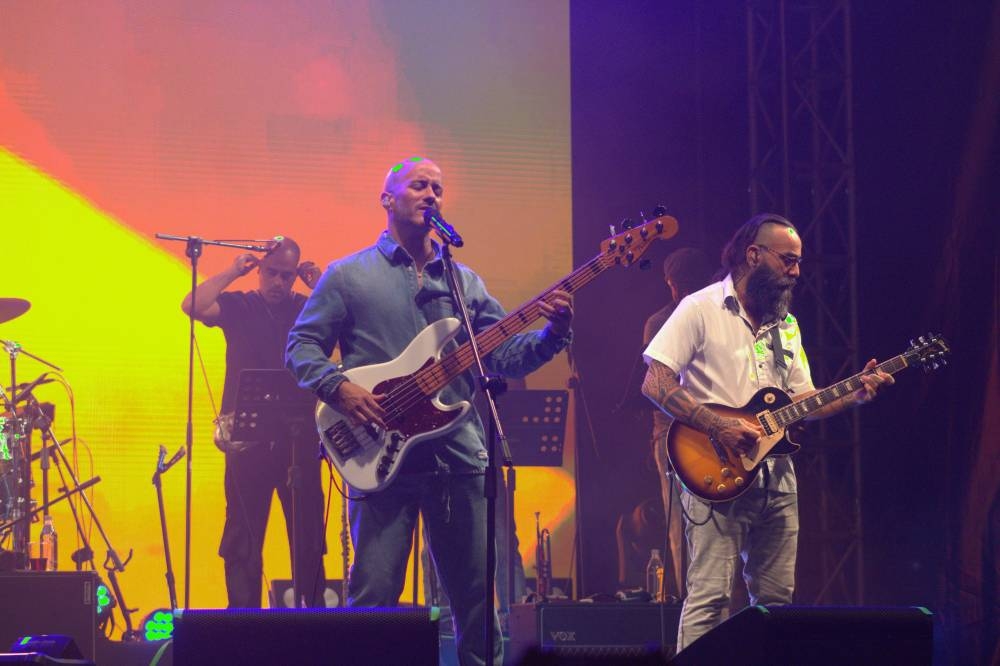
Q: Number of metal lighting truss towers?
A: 1